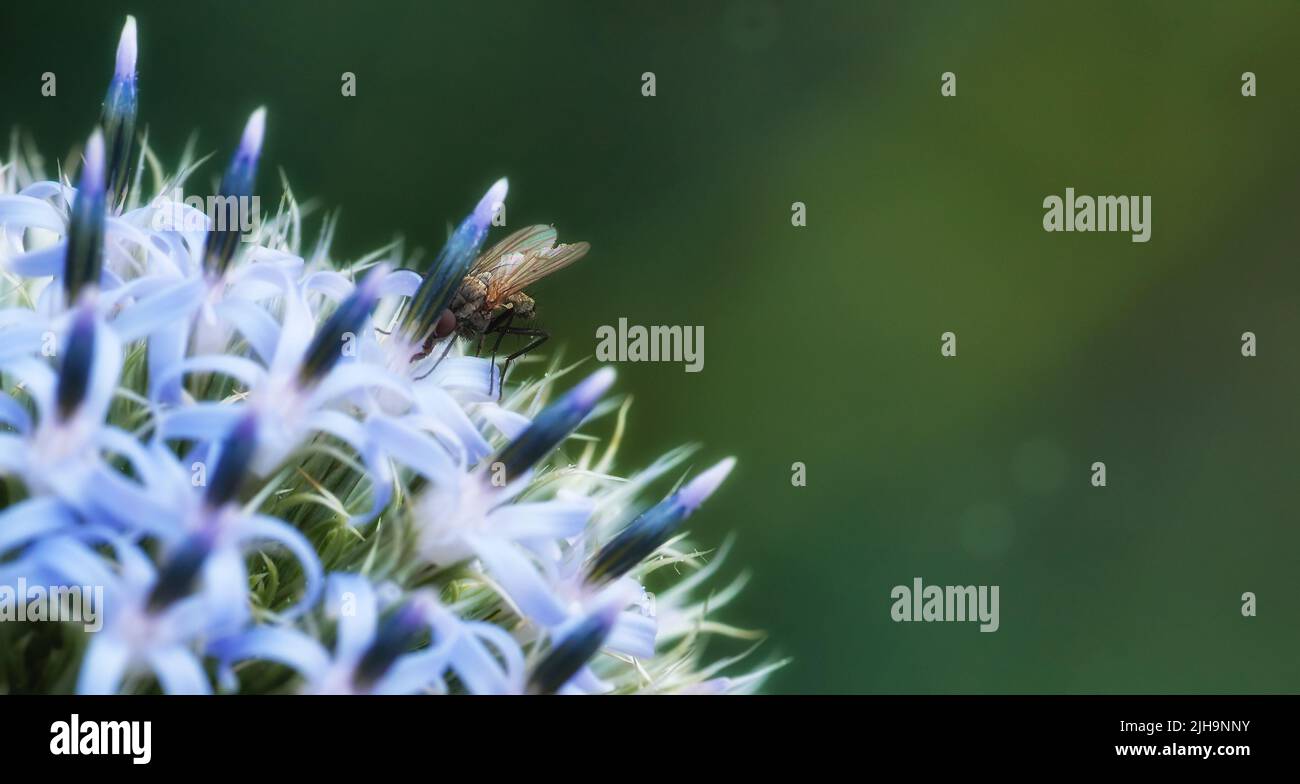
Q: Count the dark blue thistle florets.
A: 12